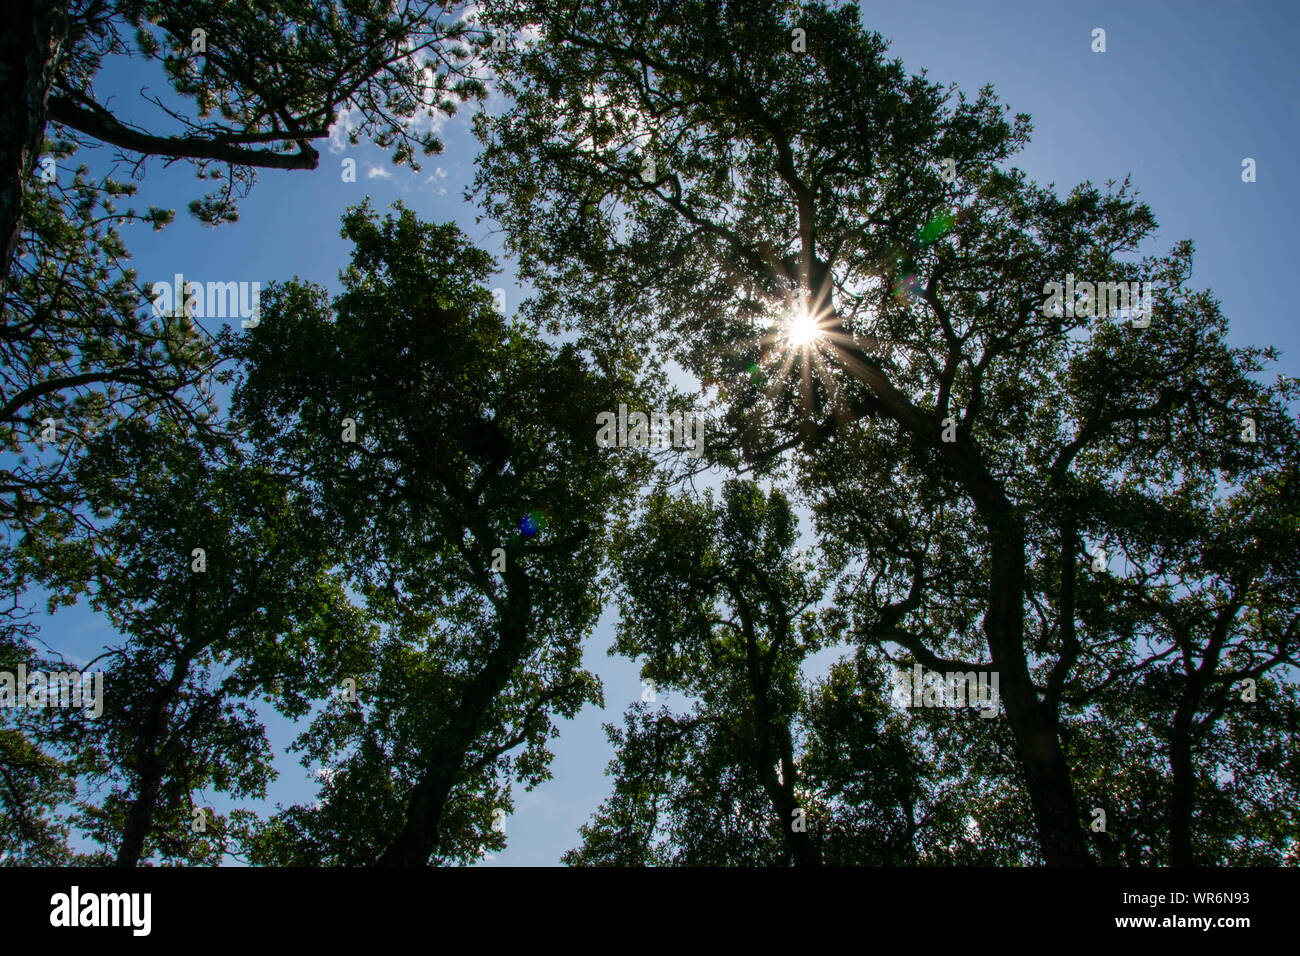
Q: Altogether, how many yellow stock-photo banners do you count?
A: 0